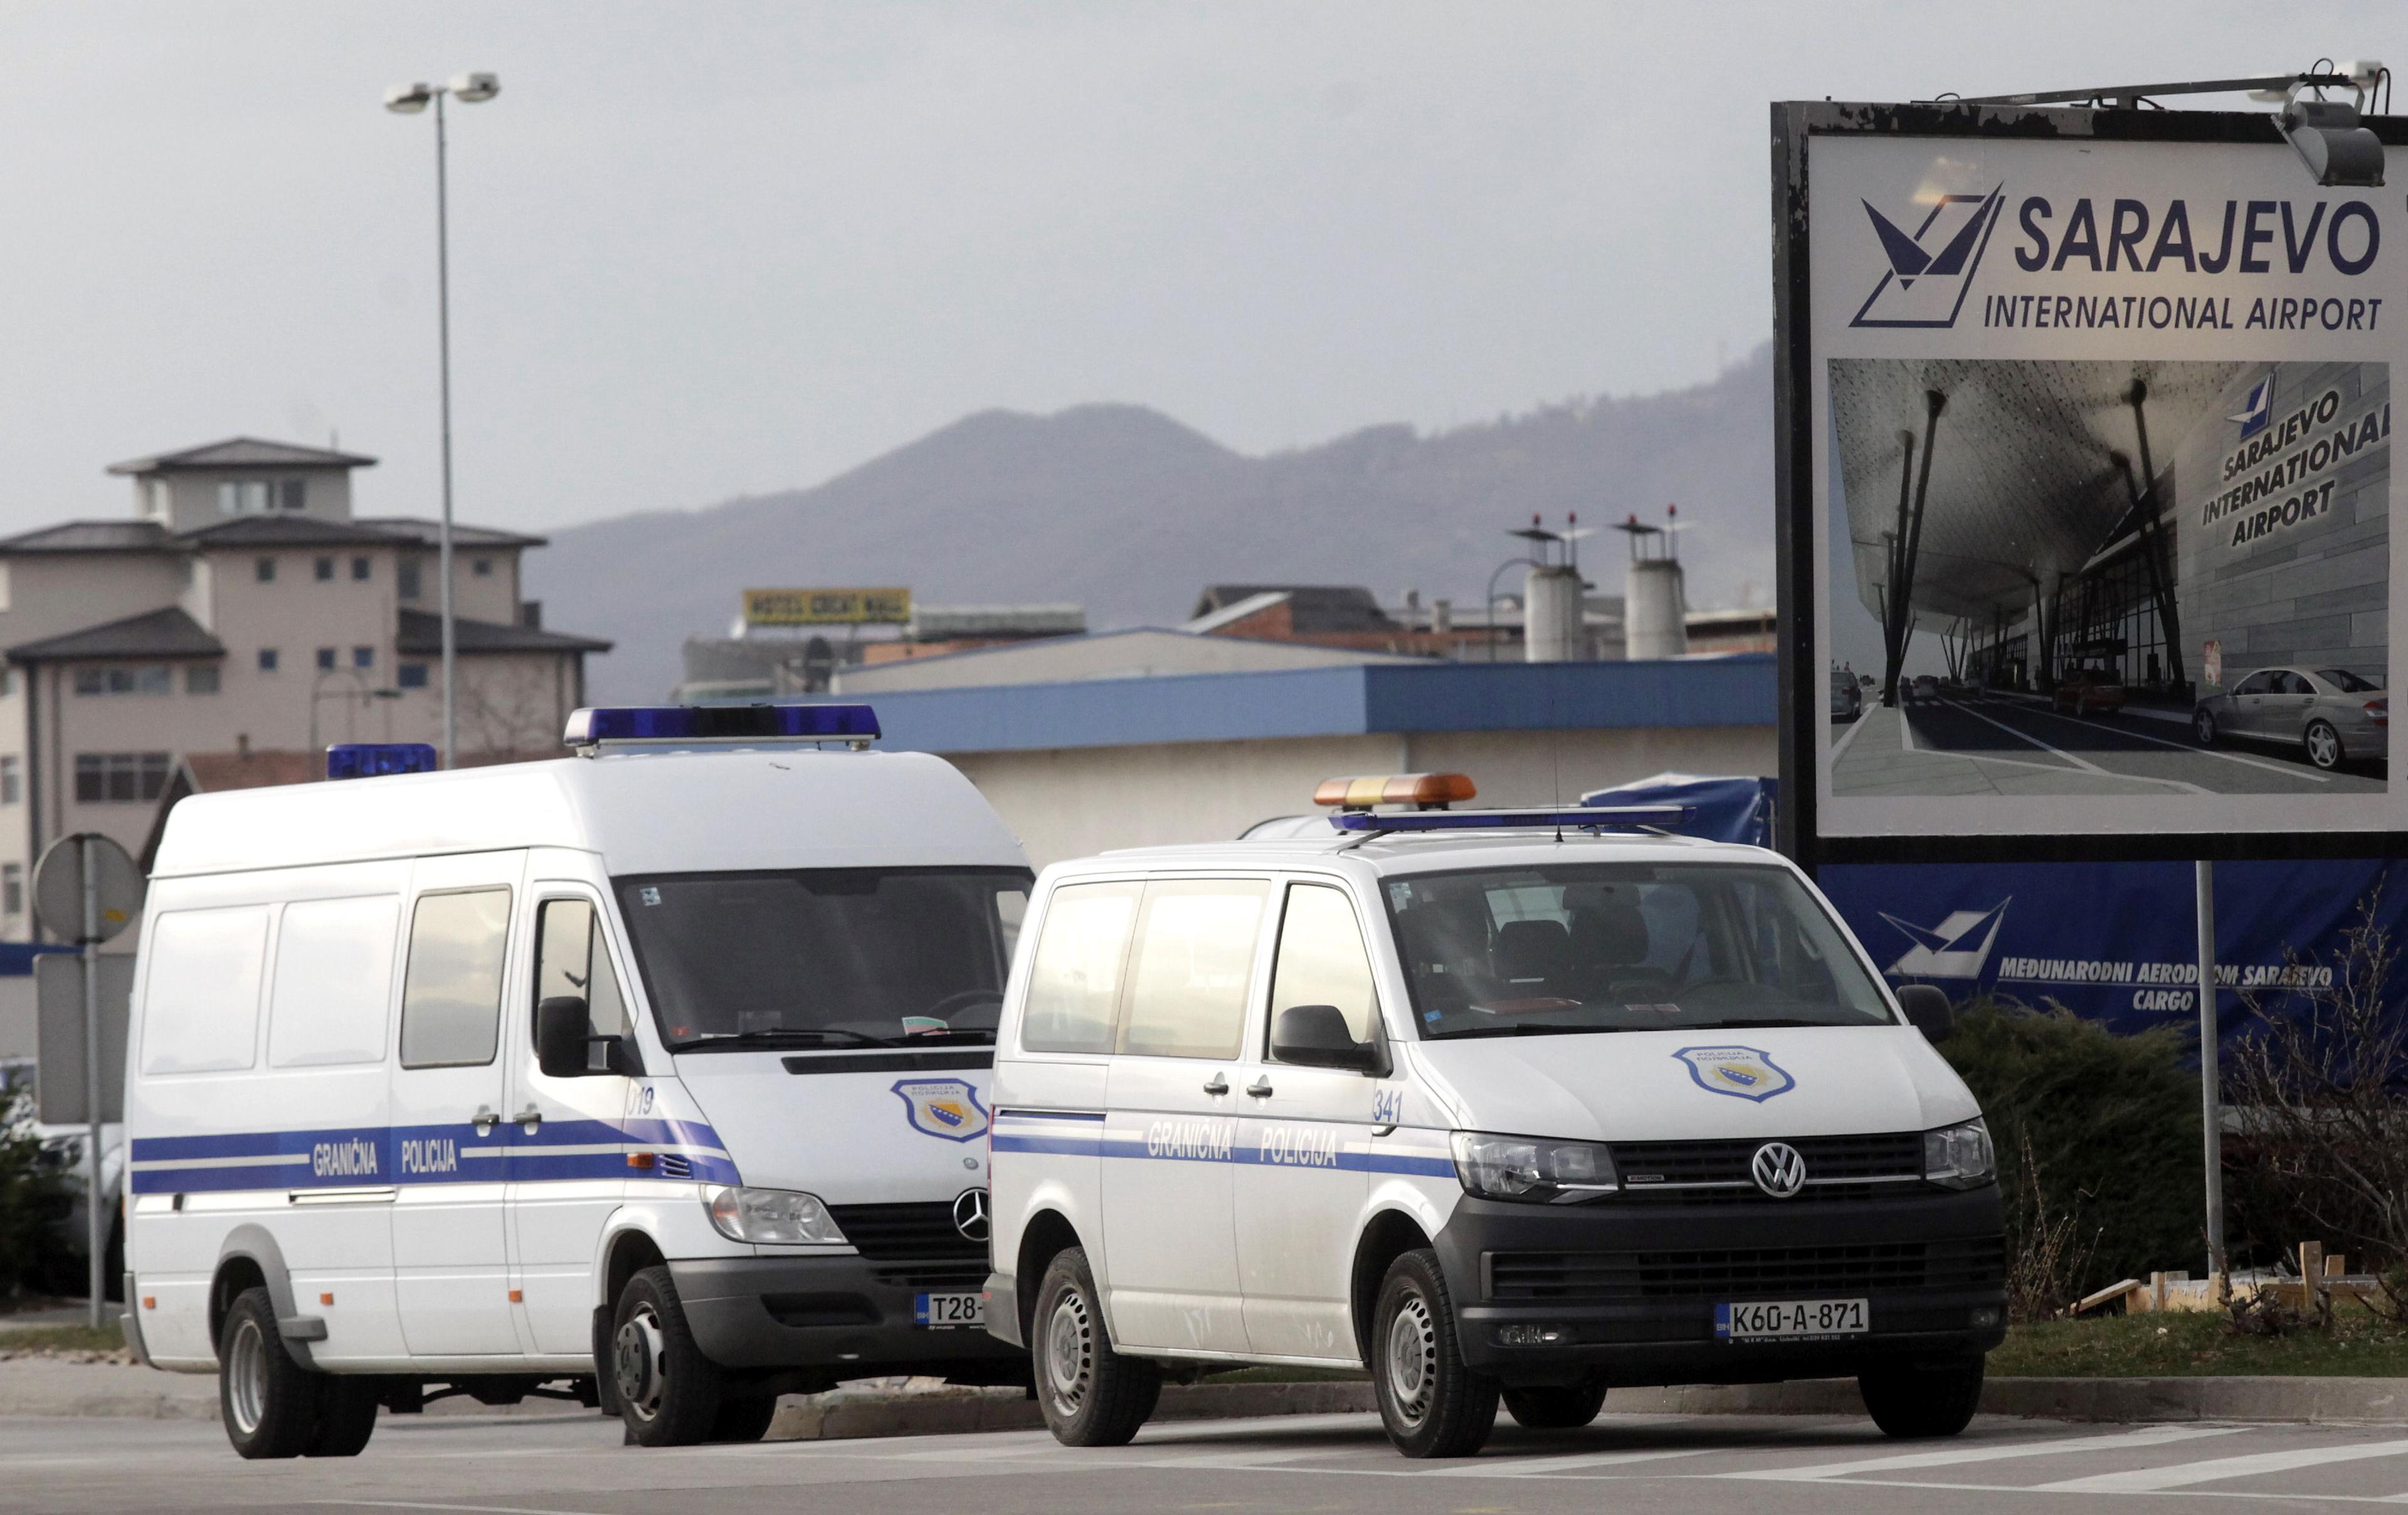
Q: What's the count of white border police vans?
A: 2